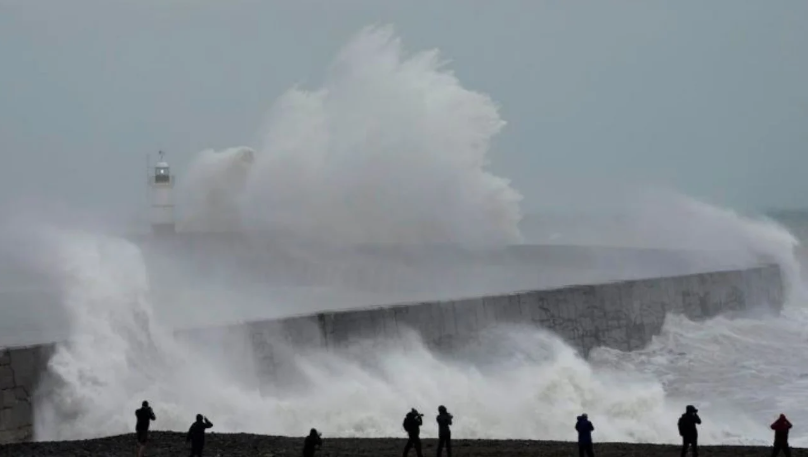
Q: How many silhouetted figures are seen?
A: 8